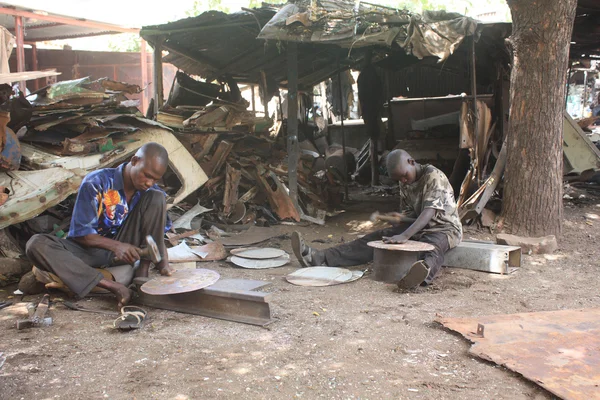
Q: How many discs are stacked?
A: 4